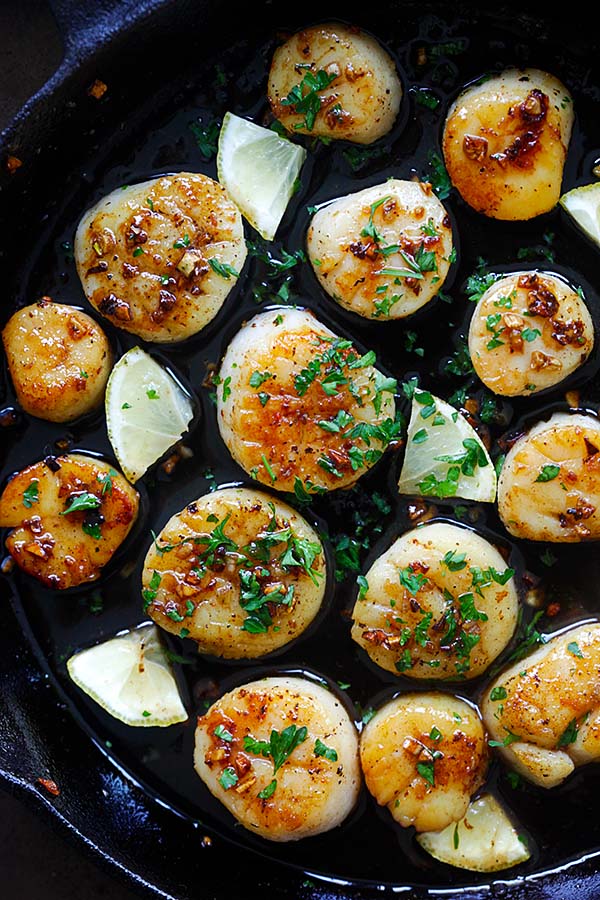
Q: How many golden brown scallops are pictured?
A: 14